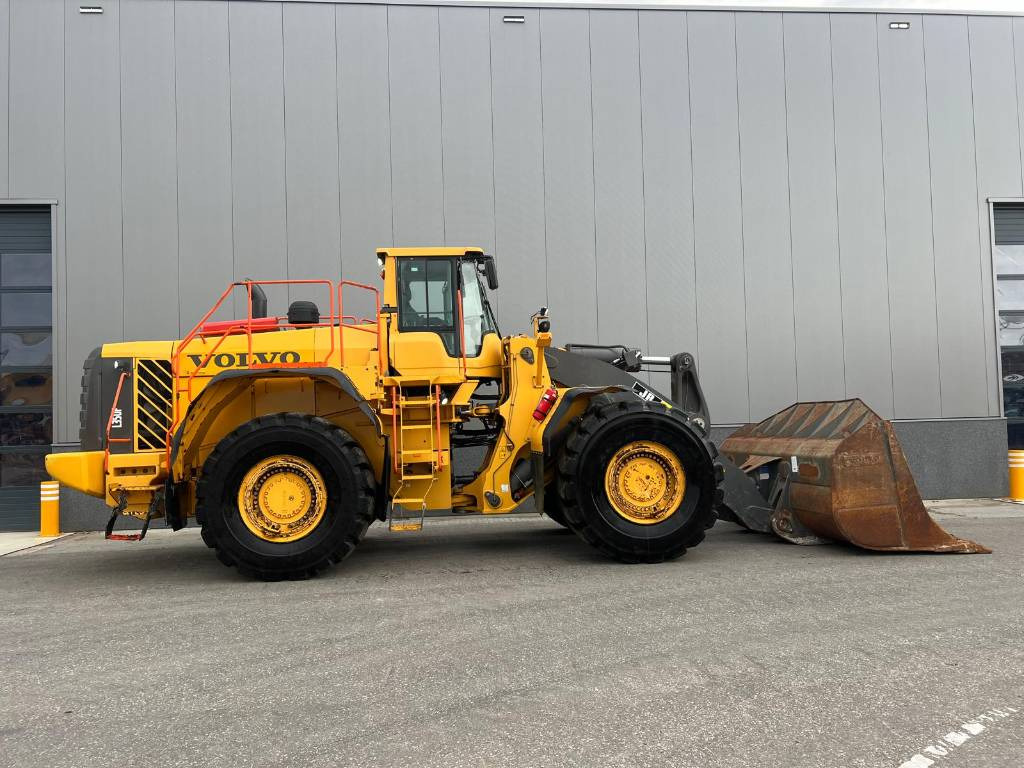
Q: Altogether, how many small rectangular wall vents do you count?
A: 3